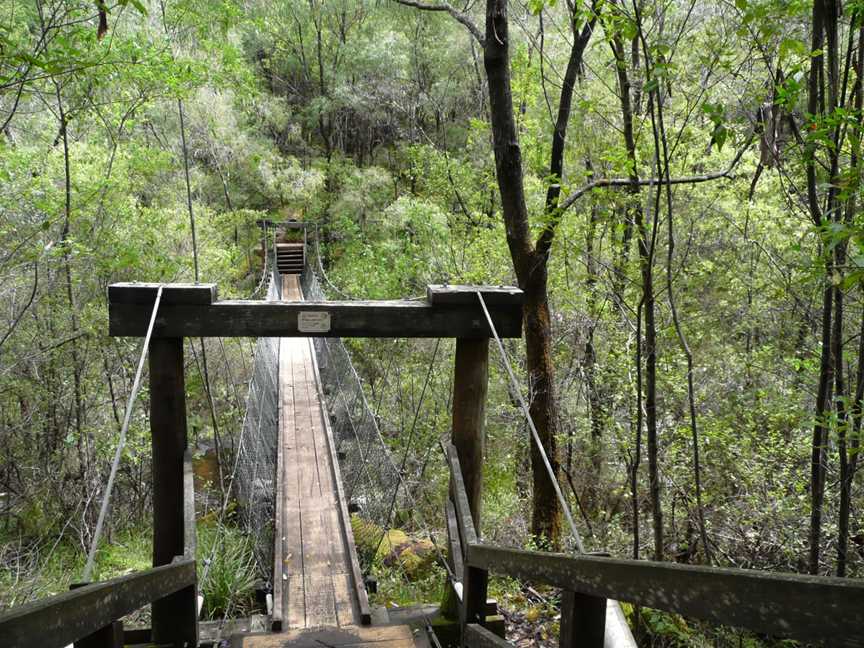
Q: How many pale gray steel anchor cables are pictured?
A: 2